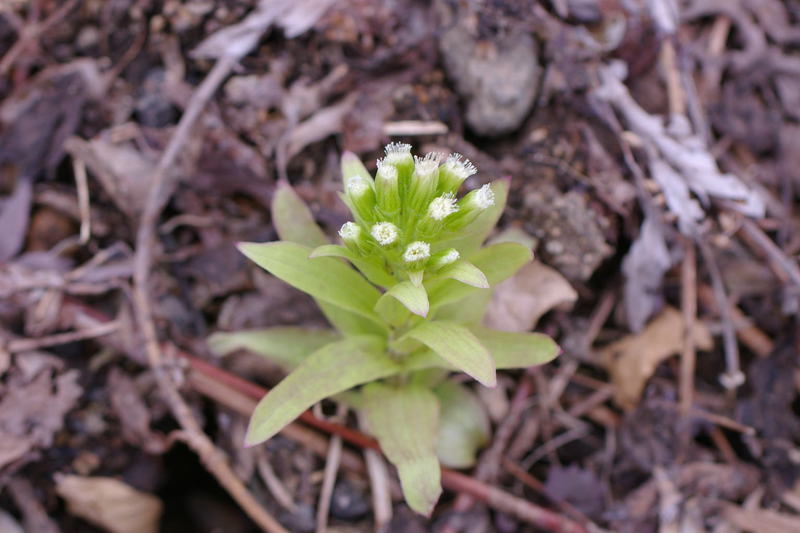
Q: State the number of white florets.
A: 11